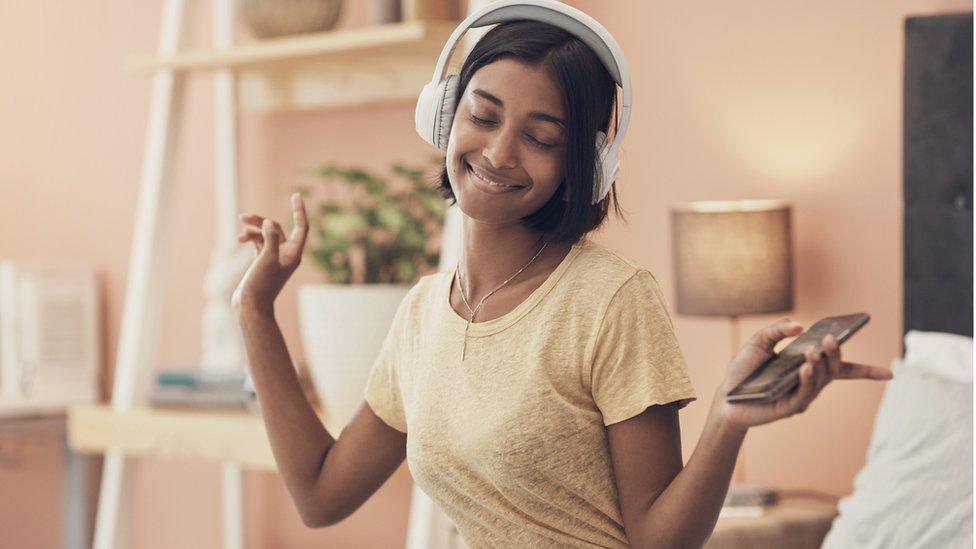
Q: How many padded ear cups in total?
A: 2